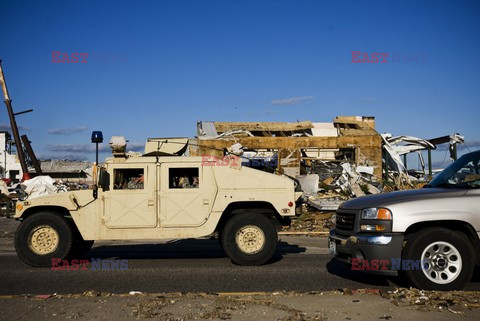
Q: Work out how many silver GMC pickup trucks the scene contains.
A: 1